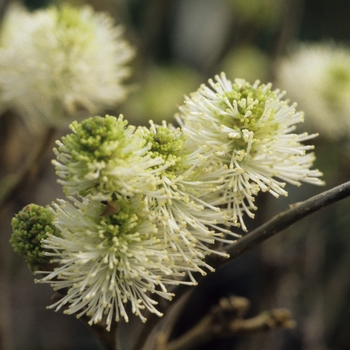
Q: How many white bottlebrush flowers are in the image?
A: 6